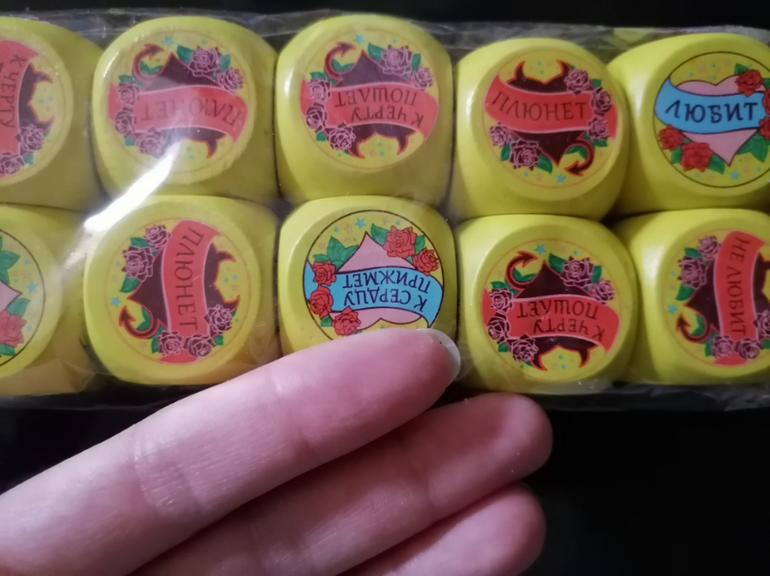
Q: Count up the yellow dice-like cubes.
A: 10